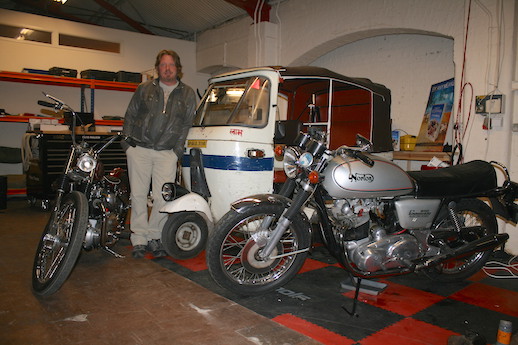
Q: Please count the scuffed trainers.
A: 2